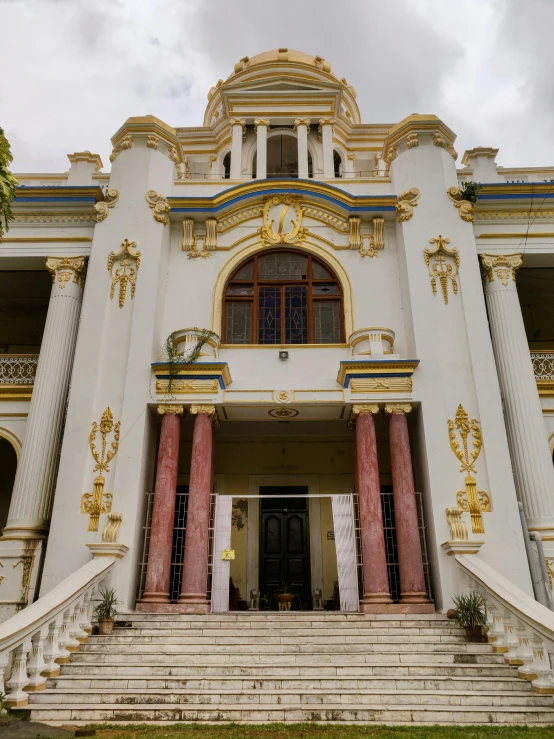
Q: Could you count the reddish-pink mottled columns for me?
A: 4